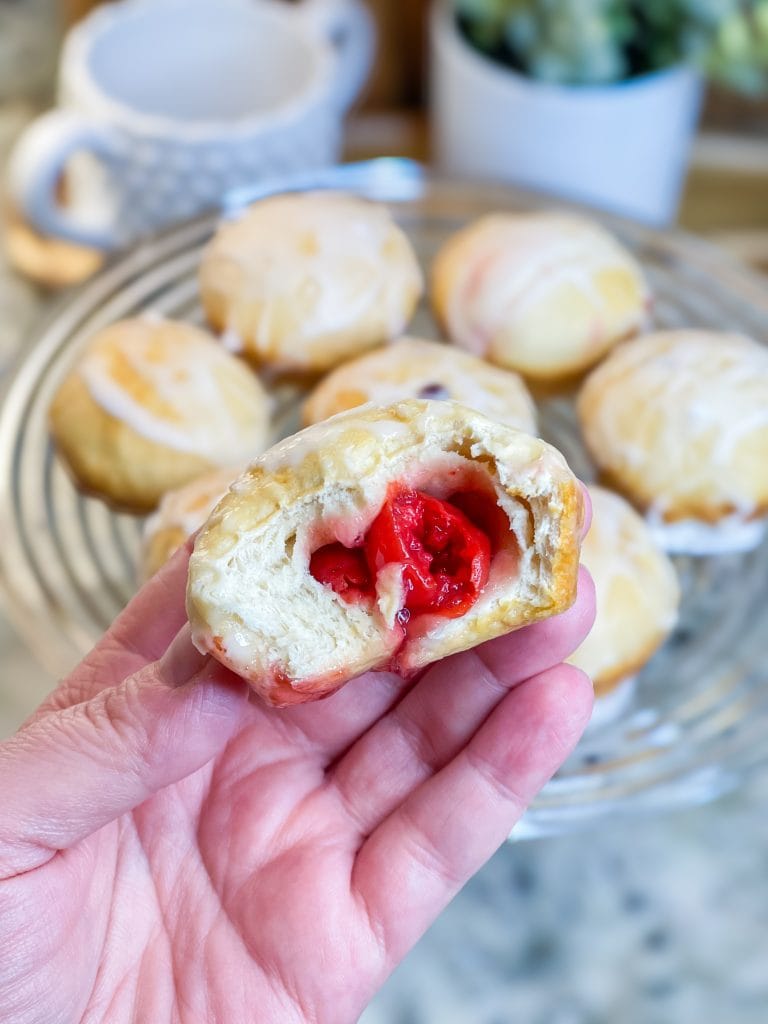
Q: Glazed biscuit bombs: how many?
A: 8